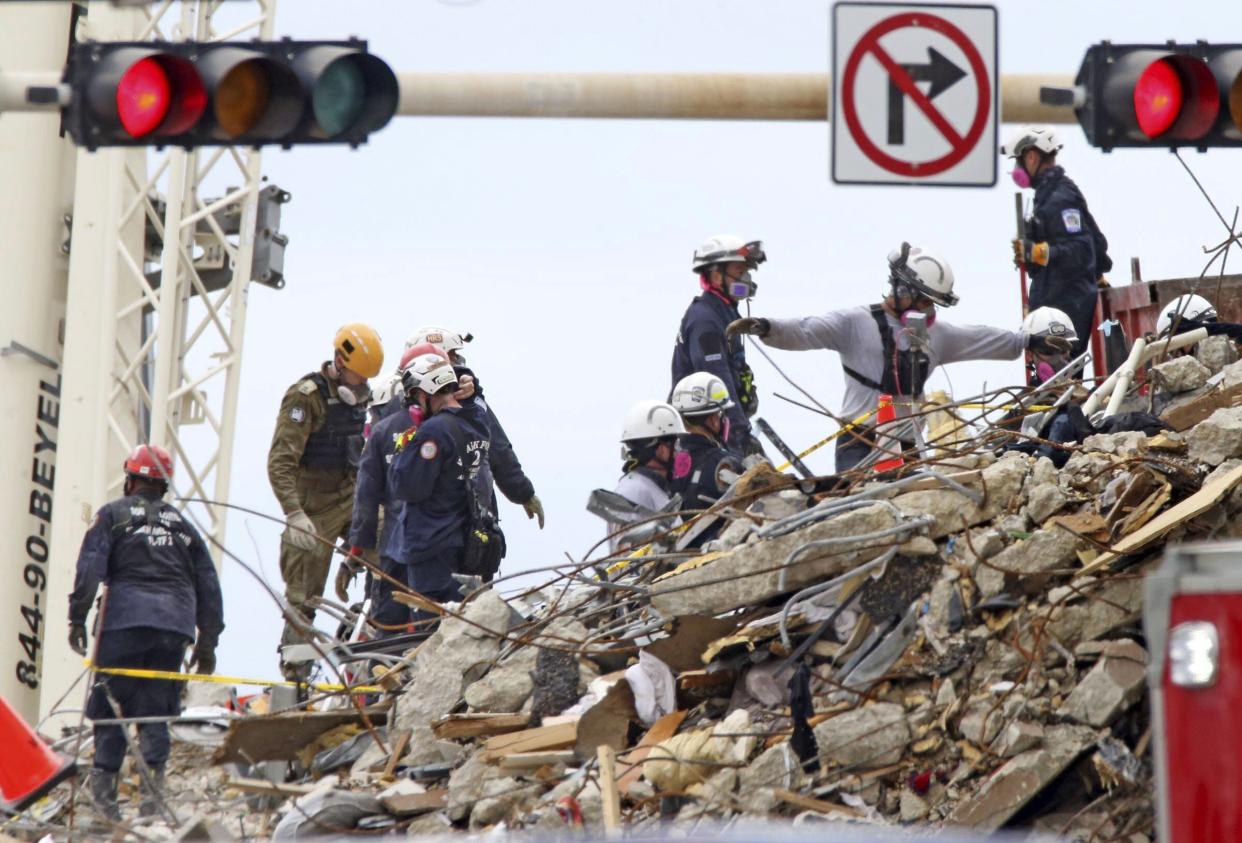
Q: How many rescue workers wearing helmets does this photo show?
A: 13